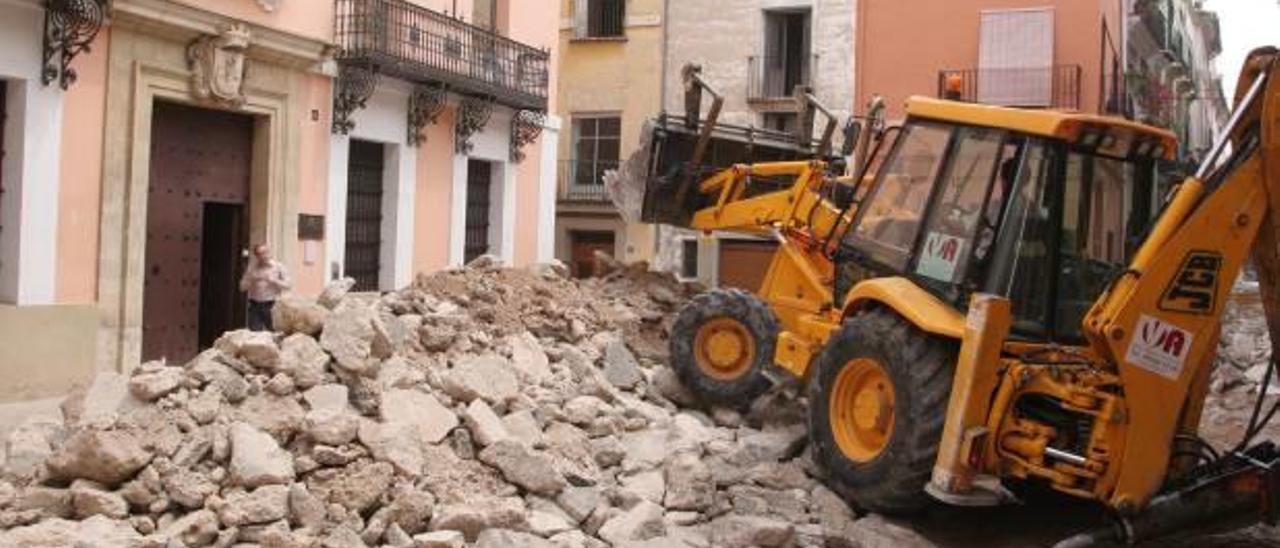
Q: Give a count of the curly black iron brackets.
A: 5